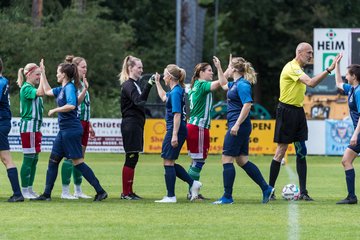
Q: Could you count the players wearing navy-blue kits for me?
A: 5